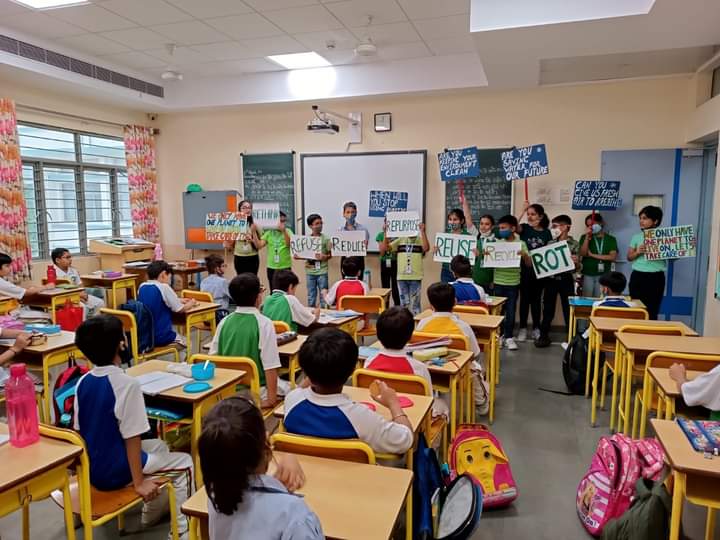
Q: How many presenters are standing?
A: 13